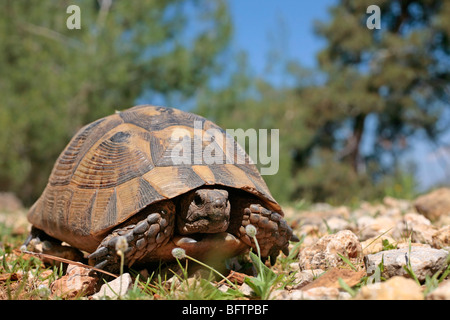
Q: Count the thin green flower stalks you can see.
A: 3